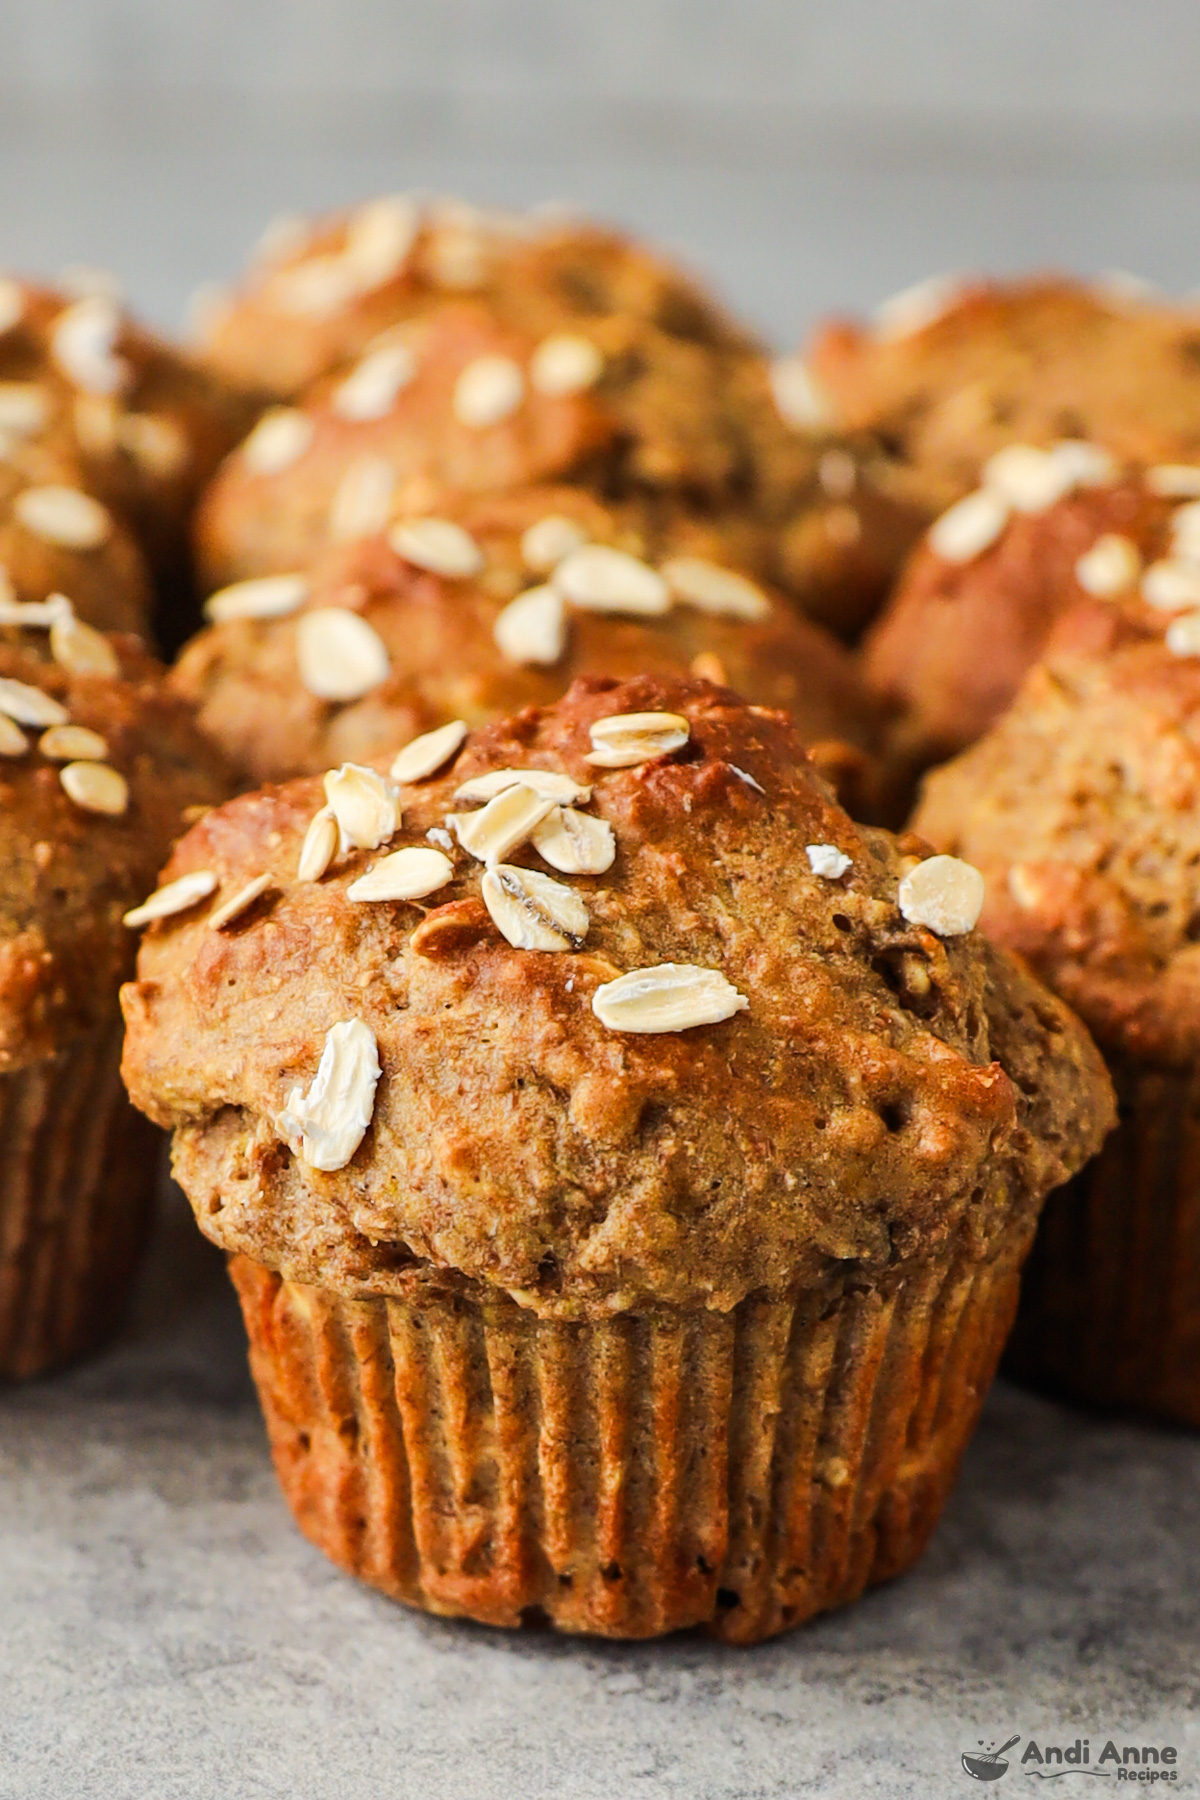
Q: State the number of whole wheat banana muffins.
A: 10